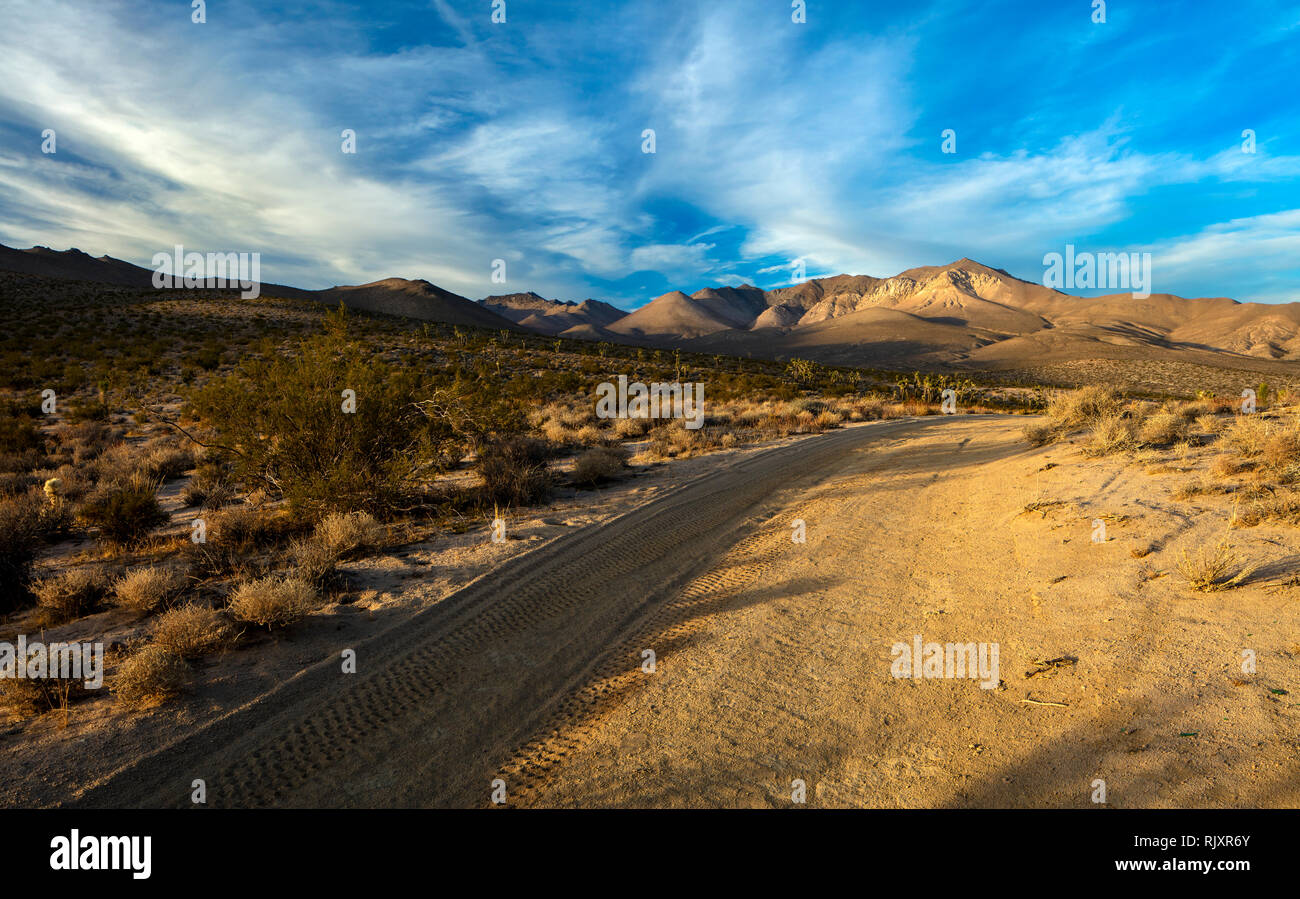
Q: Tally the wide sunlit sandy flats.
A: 1